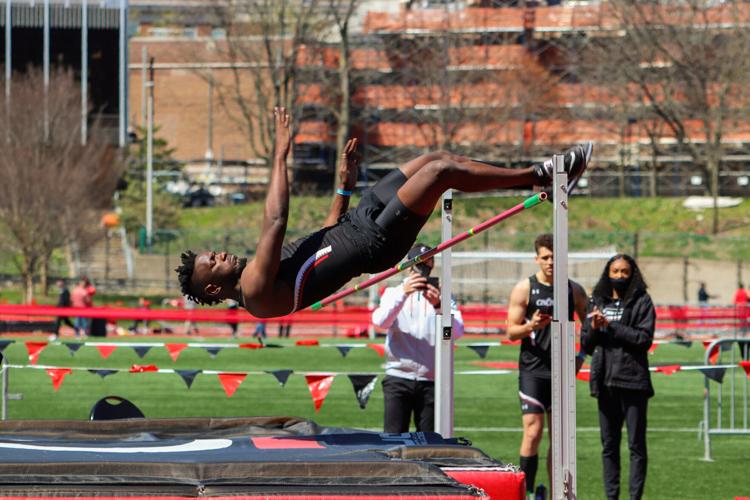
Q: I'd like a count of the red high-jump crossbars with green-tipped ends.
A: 1